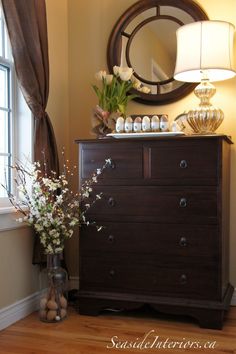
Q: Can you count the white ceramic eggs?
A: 6